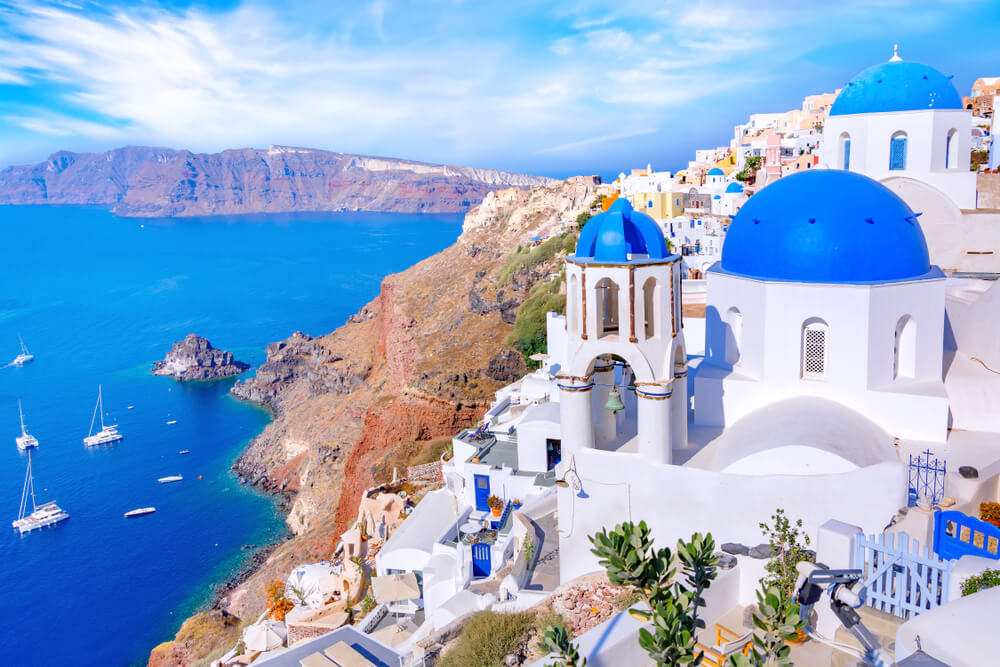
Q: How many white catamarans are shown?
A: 4